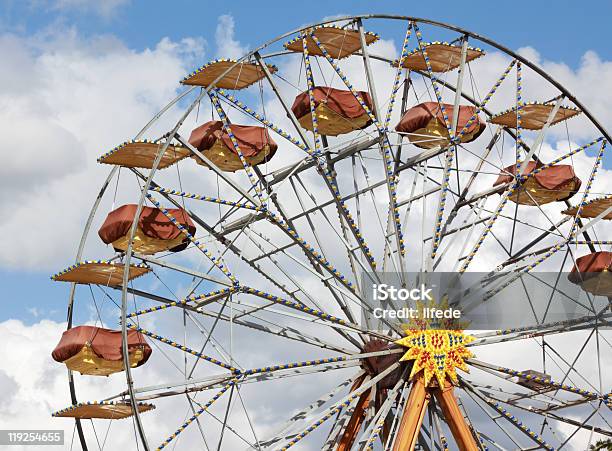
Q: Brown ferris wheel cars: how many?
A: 7